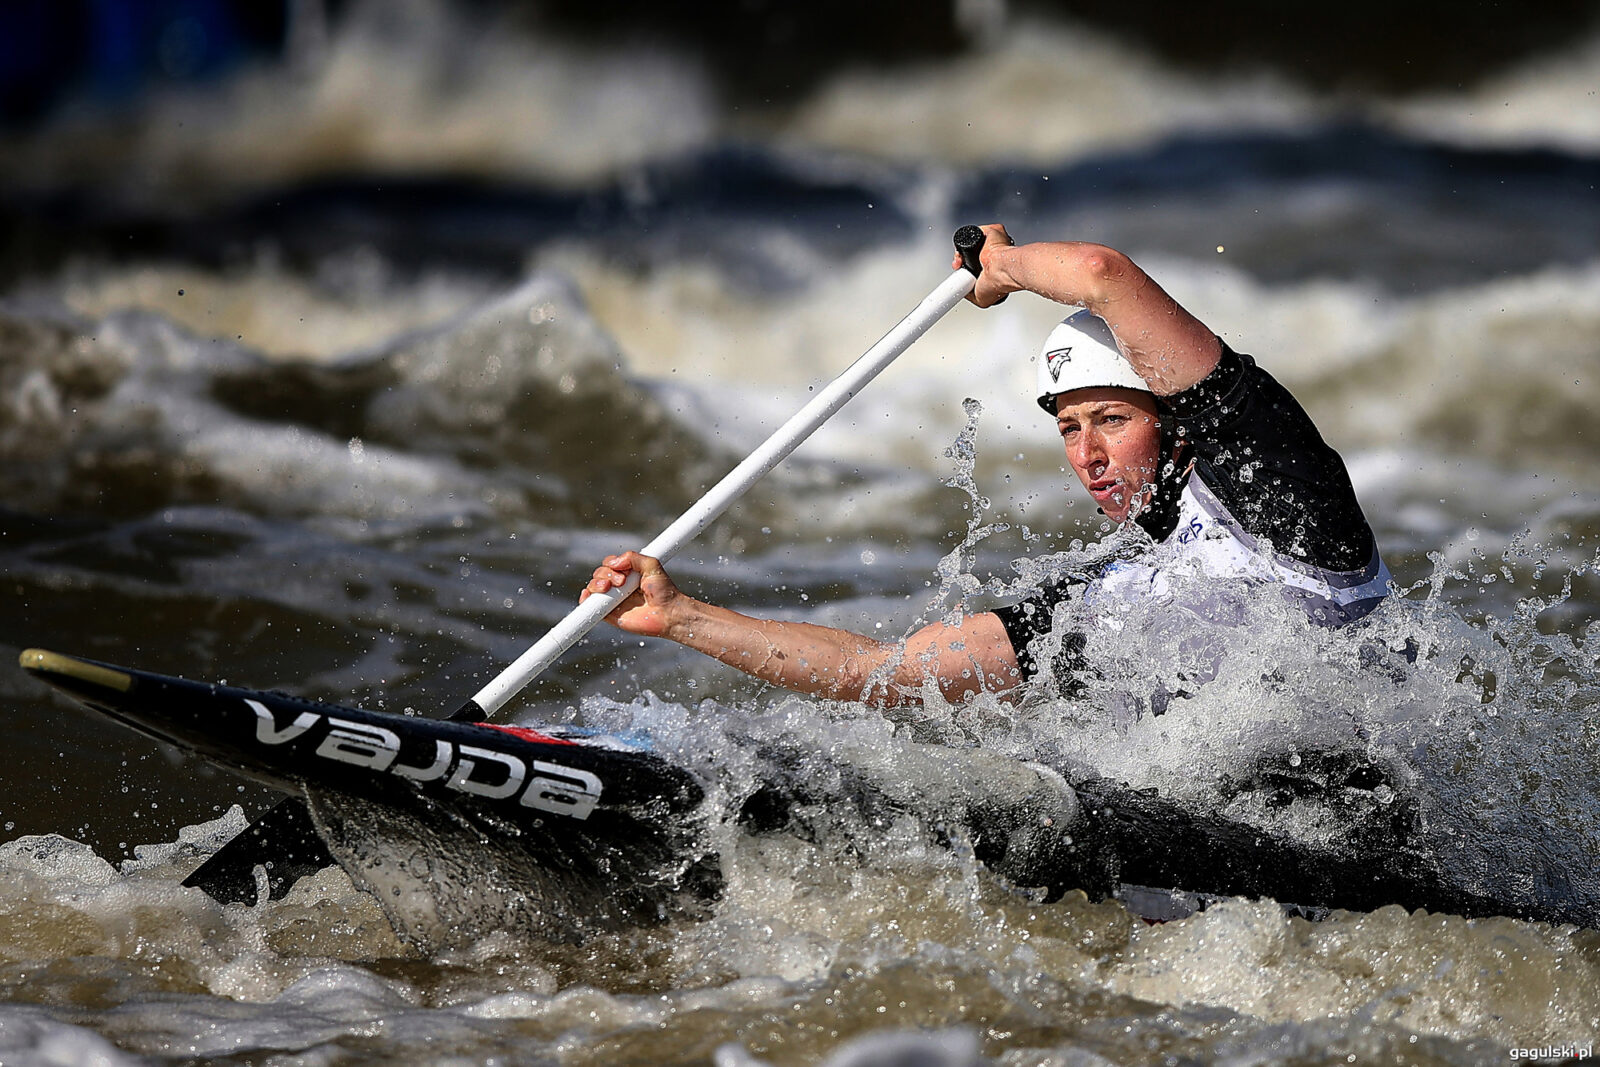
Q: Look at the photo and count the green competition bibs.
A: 0